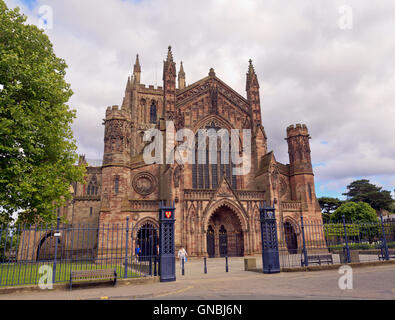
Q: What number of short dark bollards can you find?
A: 3